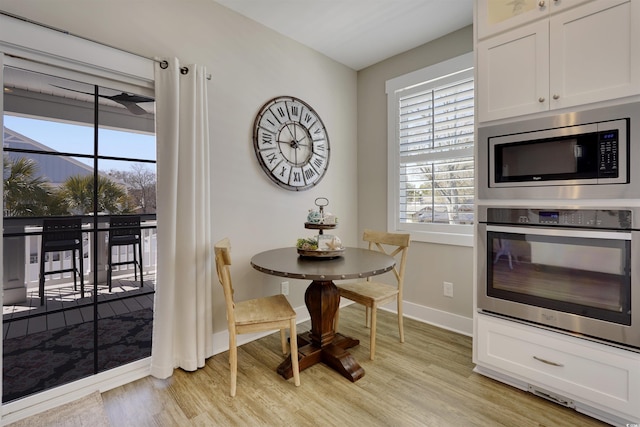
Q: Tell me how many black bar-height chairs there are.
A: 2